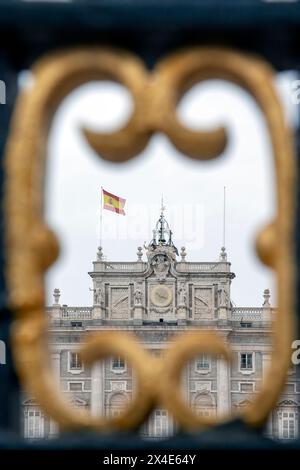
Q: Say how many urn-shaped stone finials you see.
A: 6